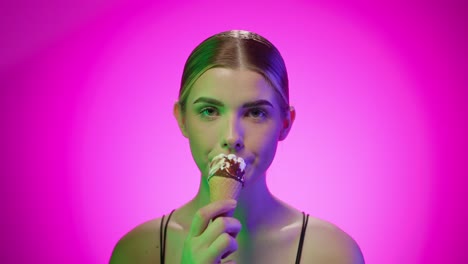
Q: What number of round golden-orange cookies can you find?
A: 0